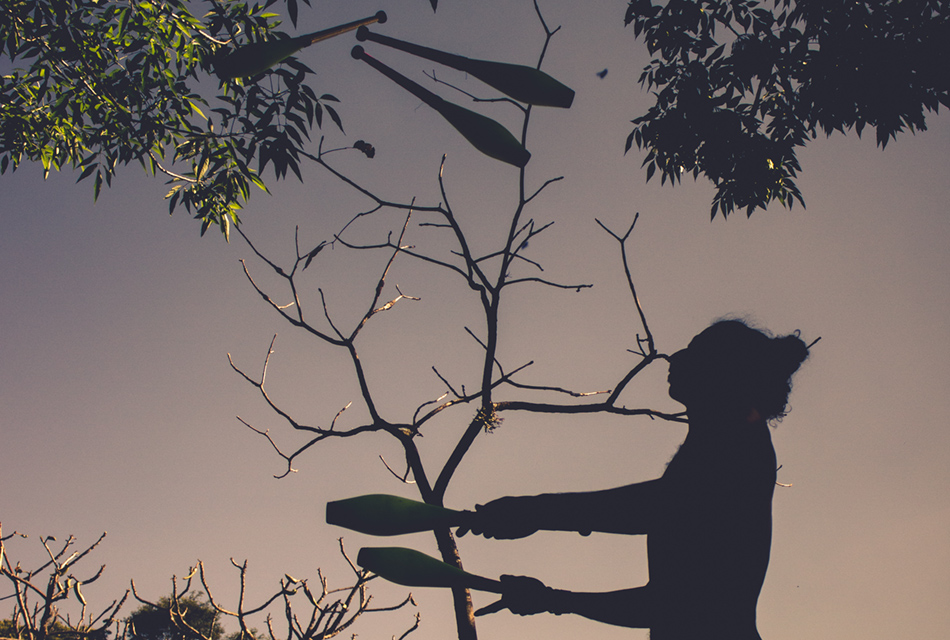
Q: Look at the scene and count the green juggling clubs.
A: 5